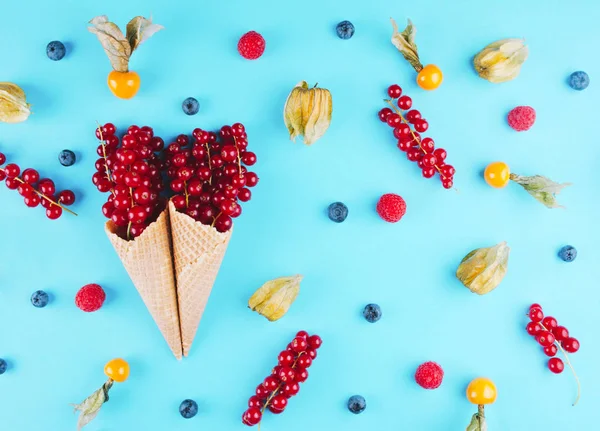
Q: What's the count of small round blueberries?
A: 12